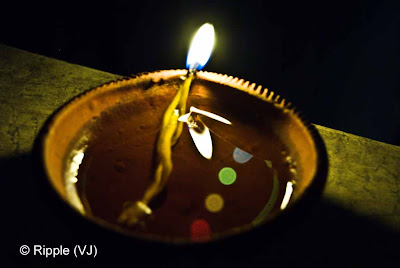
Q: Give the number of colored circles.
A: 4